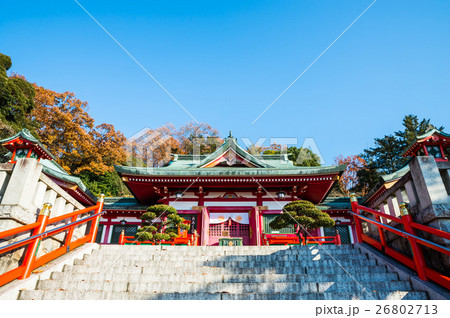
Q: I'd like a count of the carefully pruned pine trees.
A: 2